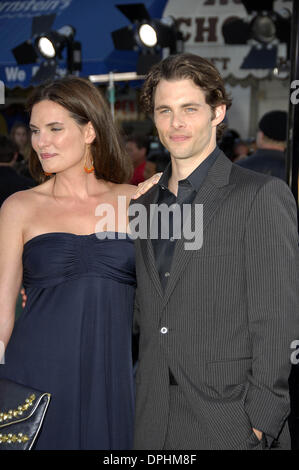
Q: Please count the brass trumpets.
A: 0